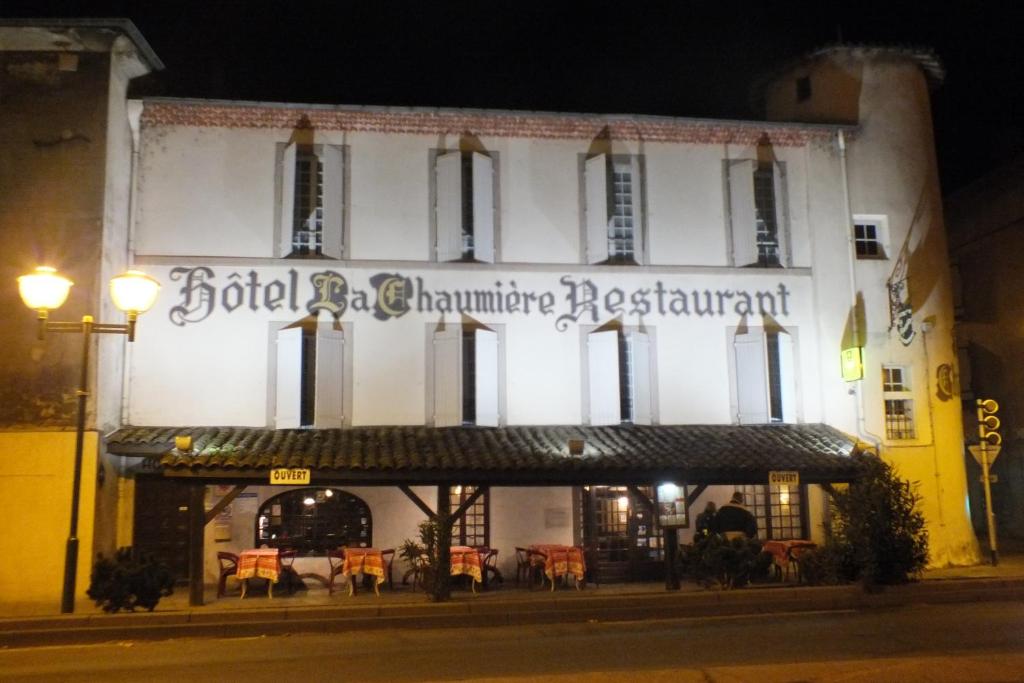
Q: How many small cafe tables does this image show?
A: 5